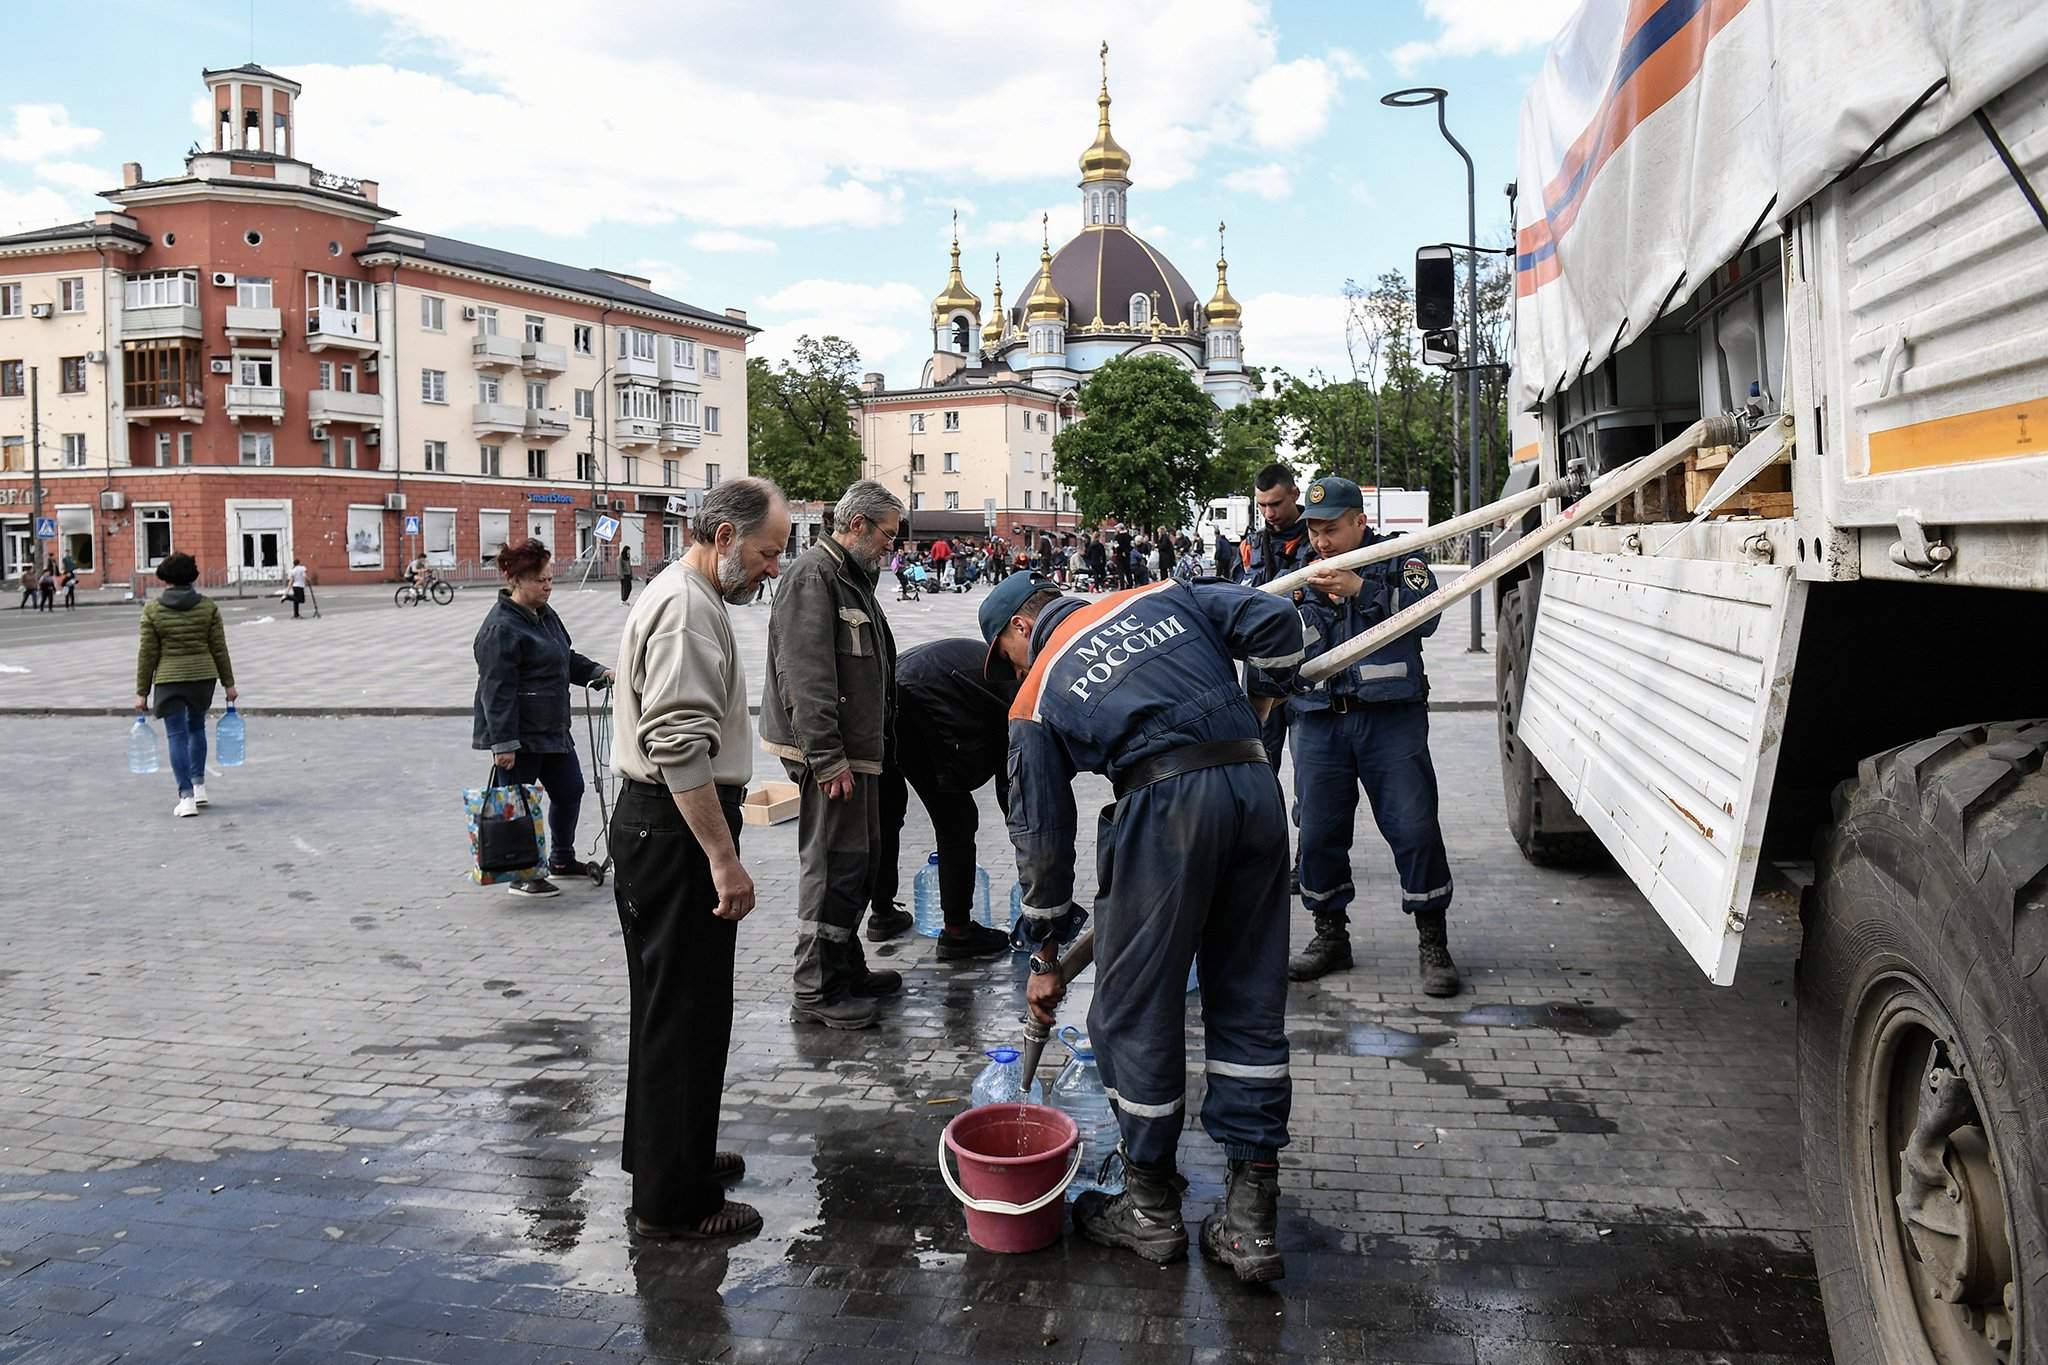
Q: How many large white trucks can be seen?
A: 2